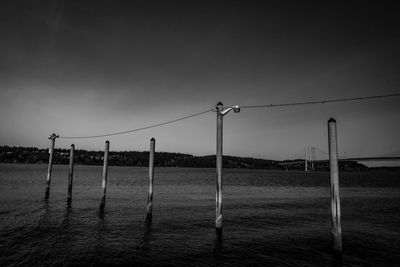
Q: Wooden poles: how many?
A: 6